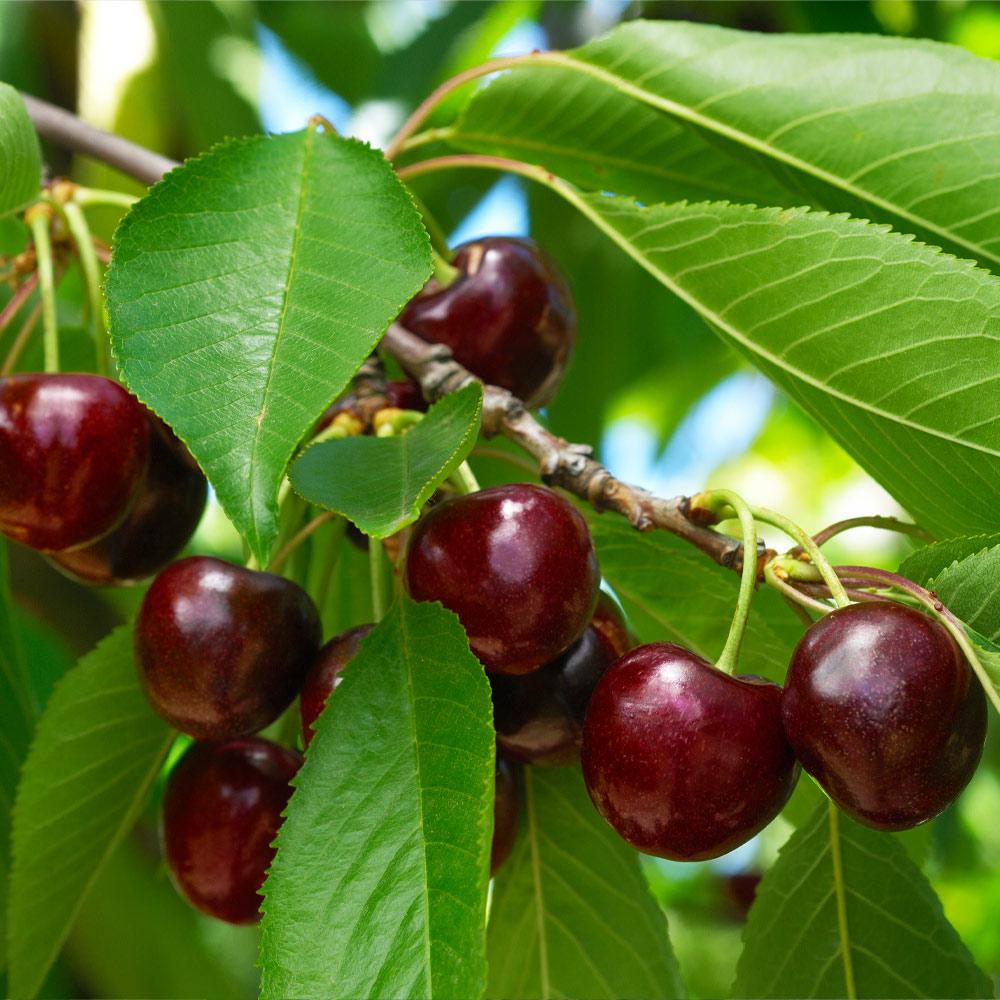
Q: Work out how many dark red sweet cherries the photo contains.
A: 11